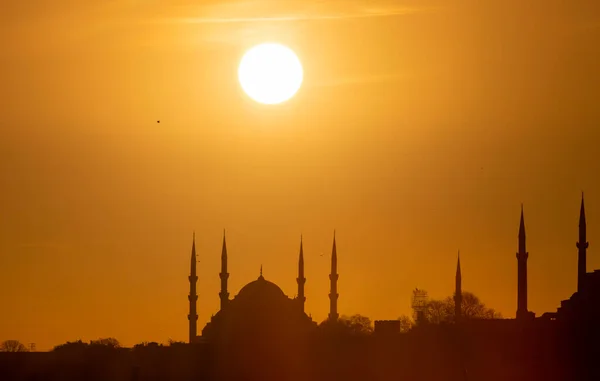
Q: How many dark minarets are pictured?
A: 7